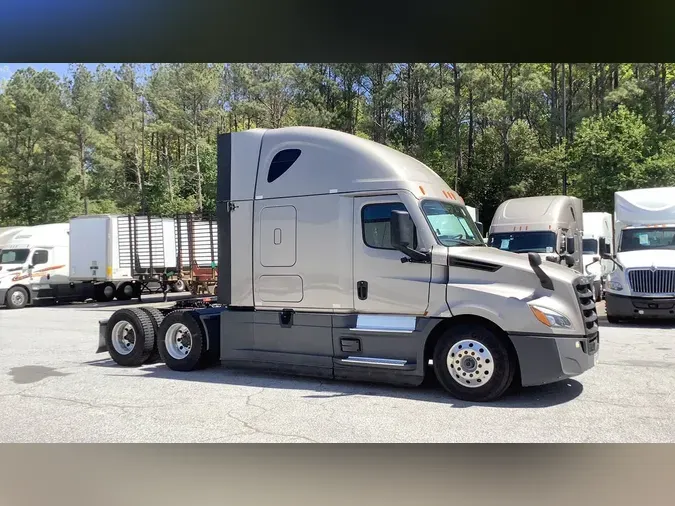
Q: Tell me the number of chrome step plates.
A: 2